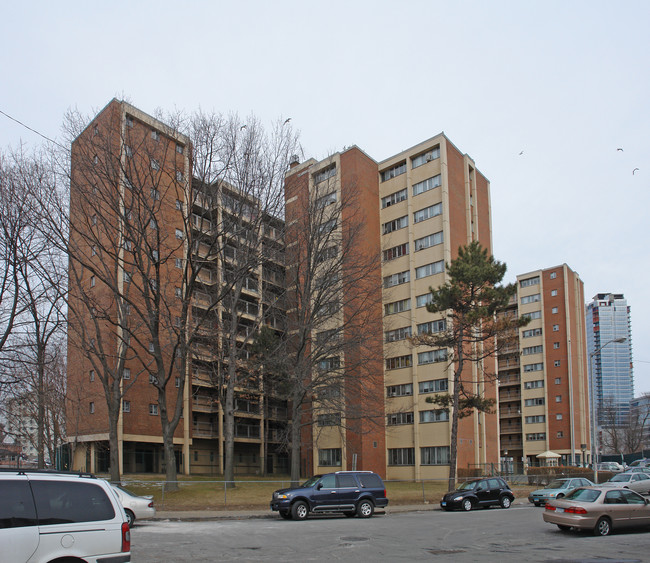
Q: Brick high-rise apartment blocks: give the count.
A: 3